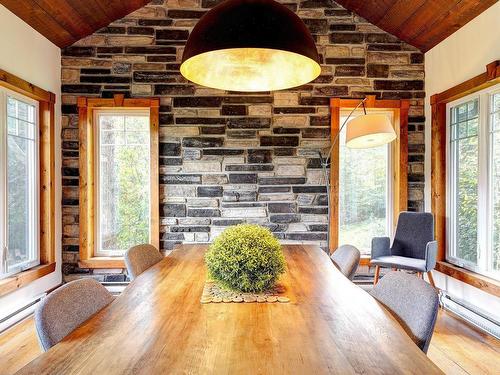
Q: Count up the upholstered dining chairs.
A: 4